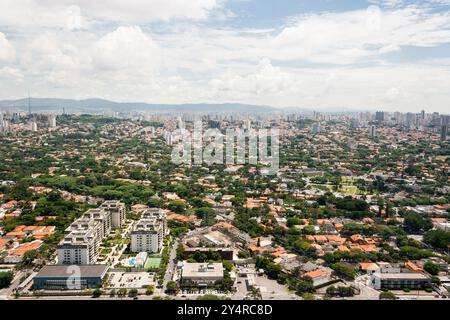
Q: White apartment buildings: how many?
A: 6